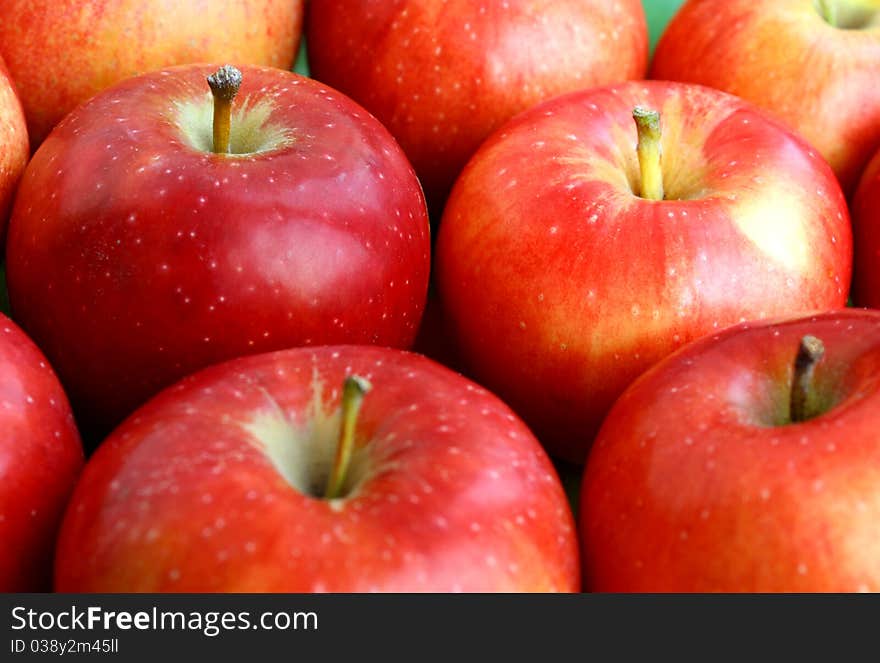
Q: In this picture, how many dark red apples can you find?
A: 1